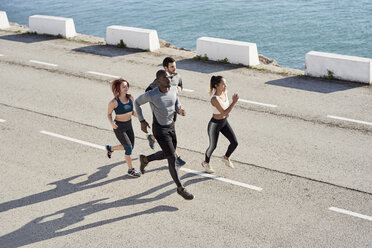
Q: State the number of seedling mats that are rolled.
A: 0